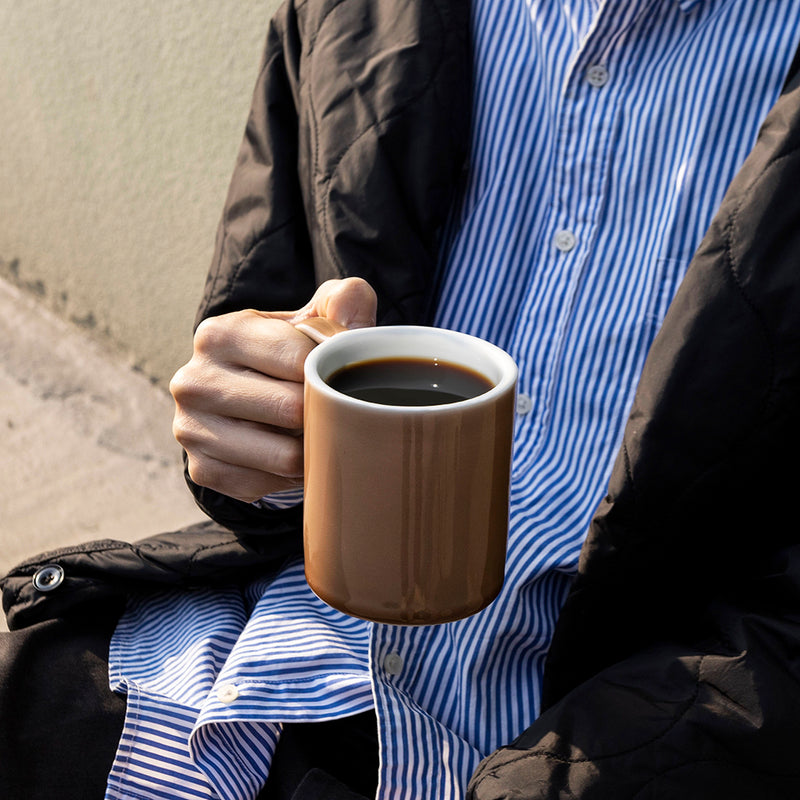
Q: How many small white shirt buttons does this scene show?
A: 5